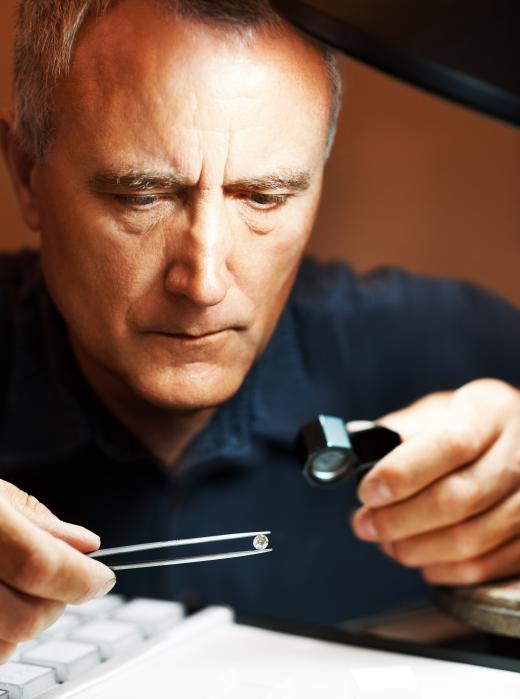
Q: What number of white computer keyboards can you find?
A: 1